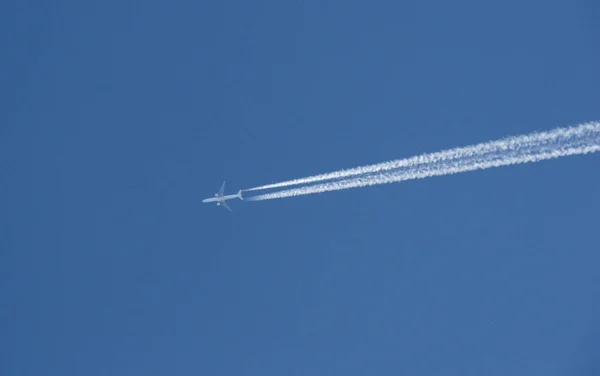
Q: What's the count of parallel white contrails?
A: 2